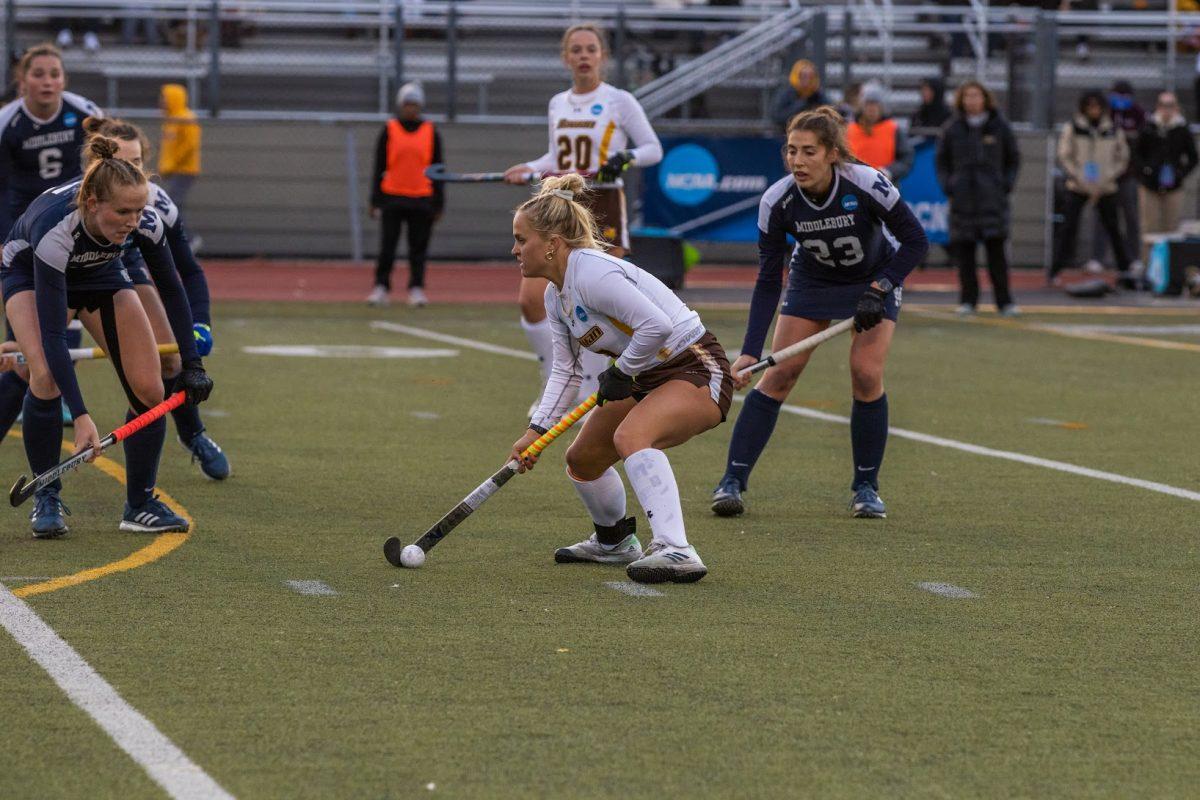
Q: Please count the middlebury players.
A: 4